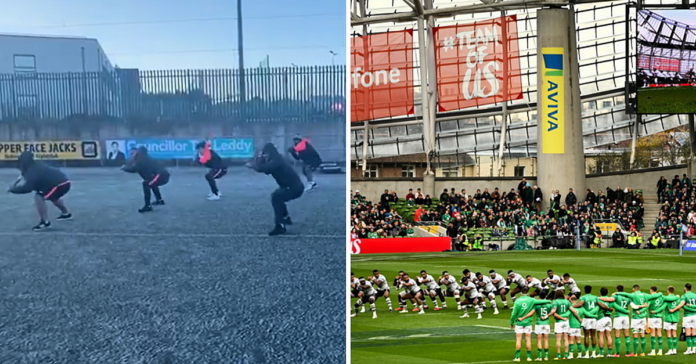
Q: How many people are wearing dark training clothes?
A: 5